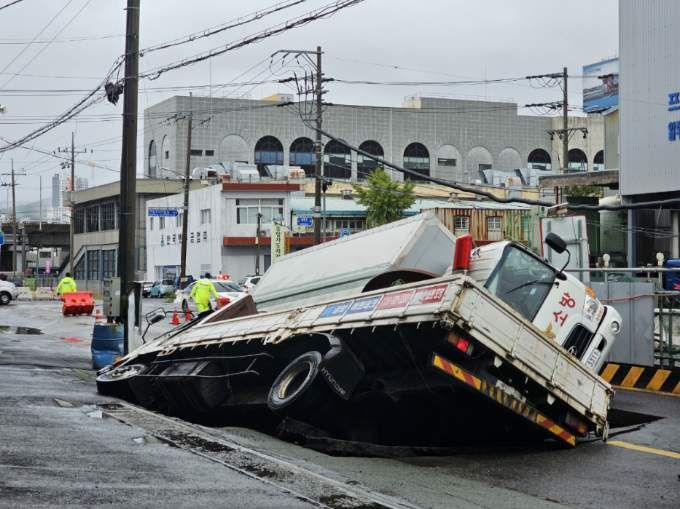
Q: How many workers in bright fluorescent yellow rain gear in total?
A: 2